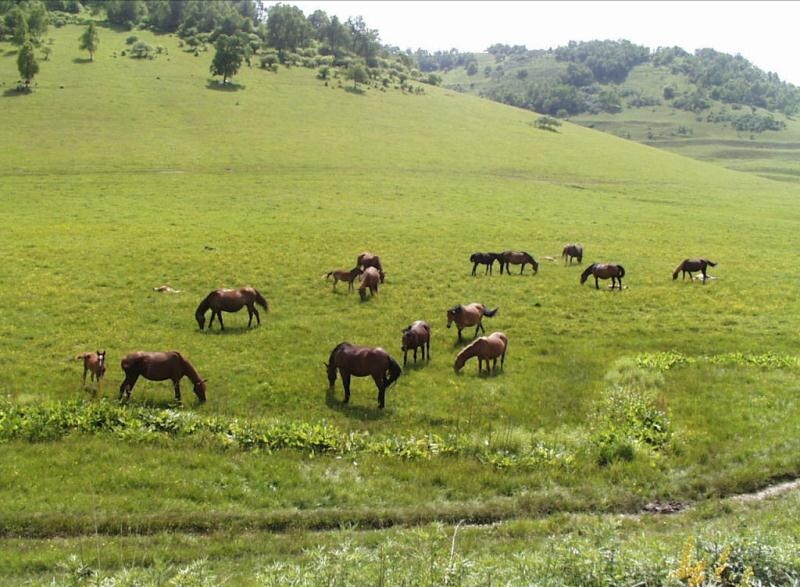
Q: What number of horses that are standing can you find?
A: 15